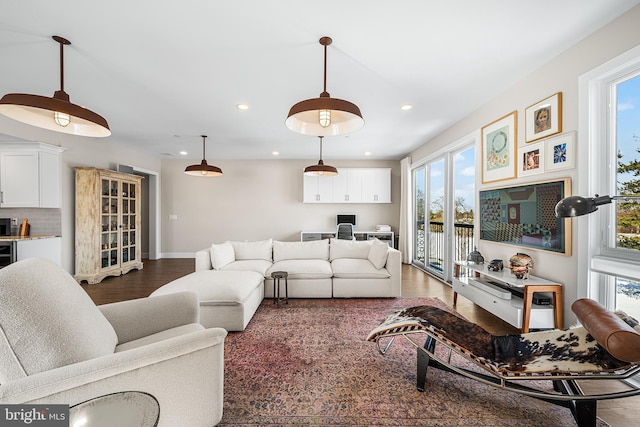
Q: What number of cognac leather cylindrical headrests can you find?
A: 1